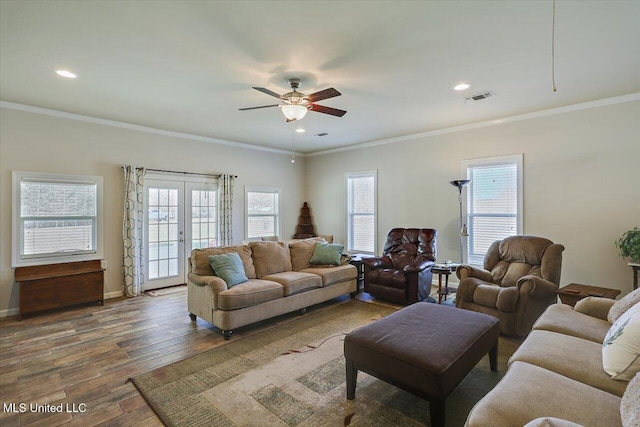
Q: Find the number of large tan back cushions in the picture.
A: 3